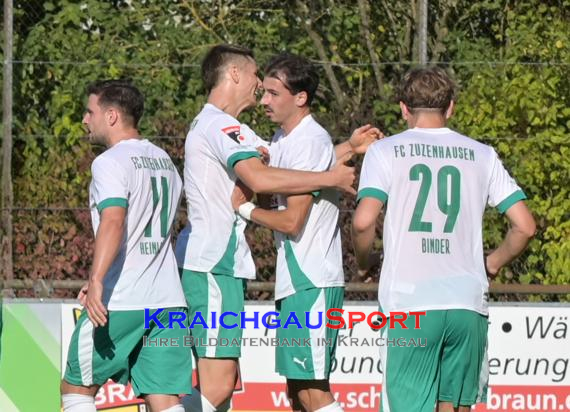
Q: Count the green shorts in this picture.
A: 4